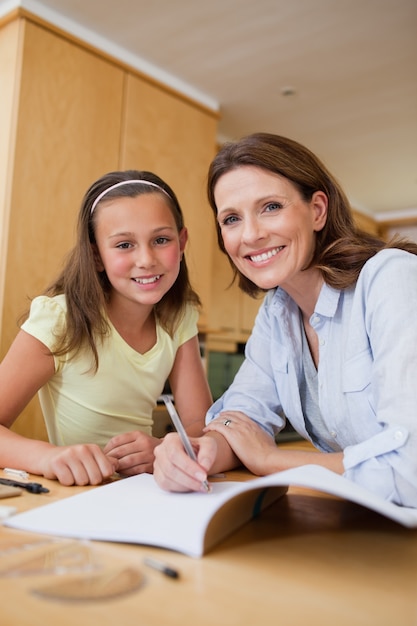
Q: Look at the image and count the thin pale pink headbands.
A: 1